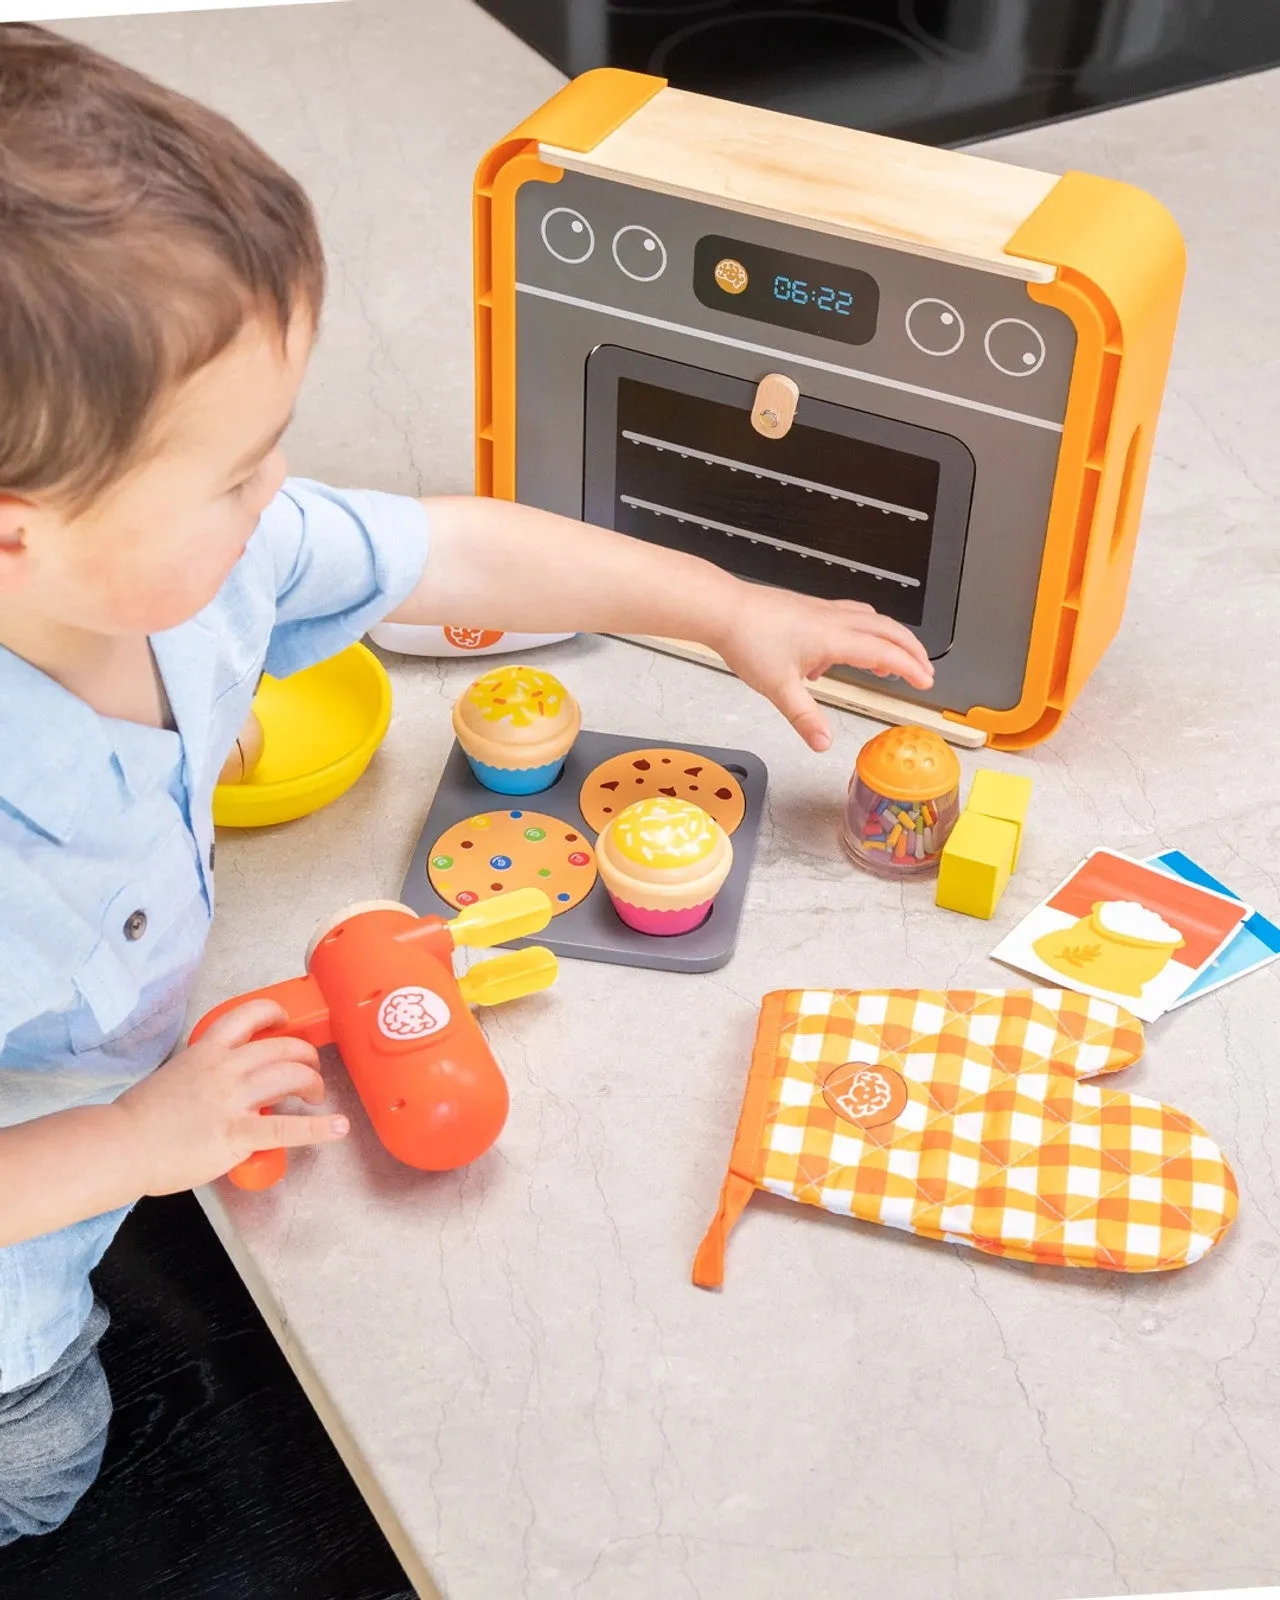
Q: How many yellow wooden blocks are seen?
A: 2